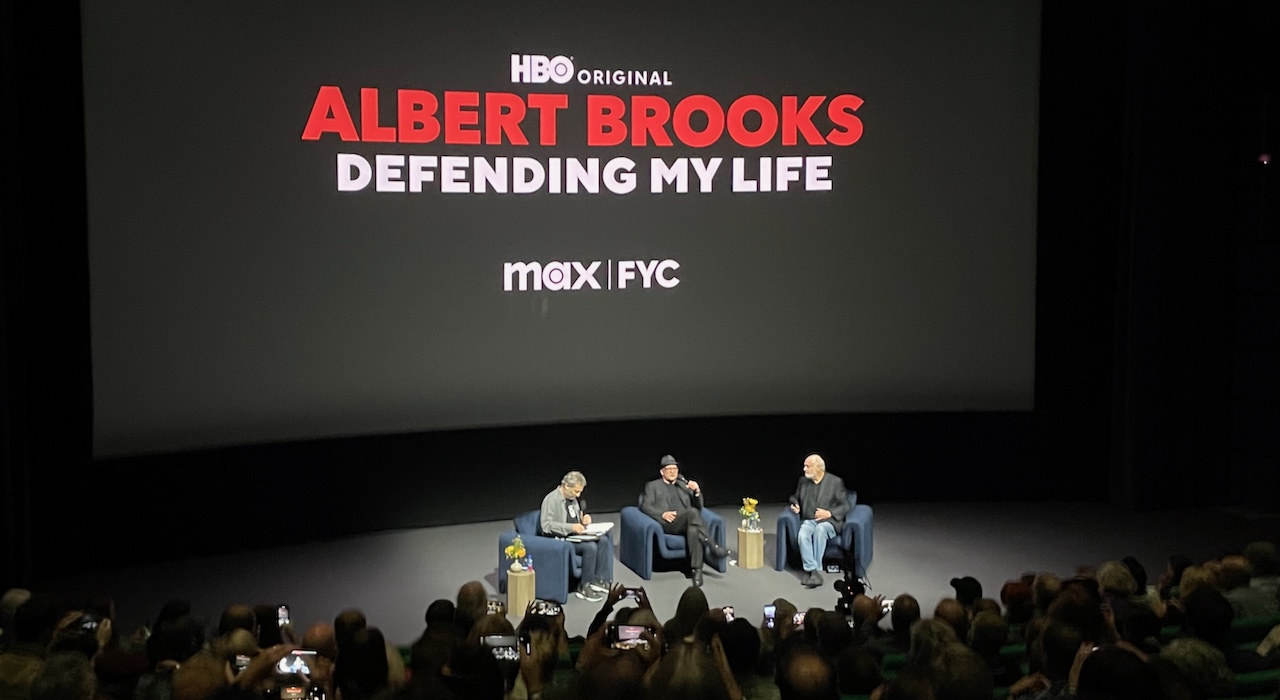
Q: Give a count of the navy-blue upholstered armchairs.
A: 3